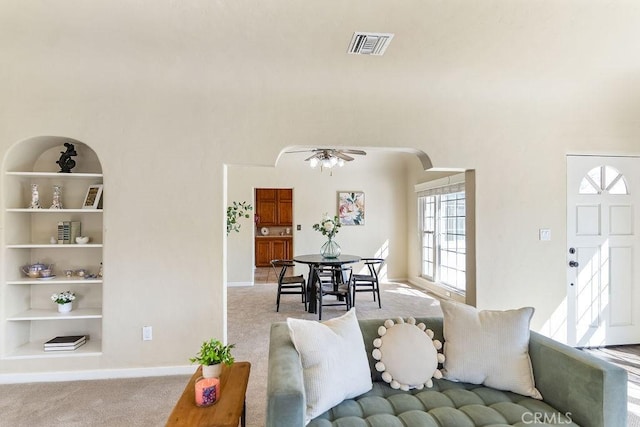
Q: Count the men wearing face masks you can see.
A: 0